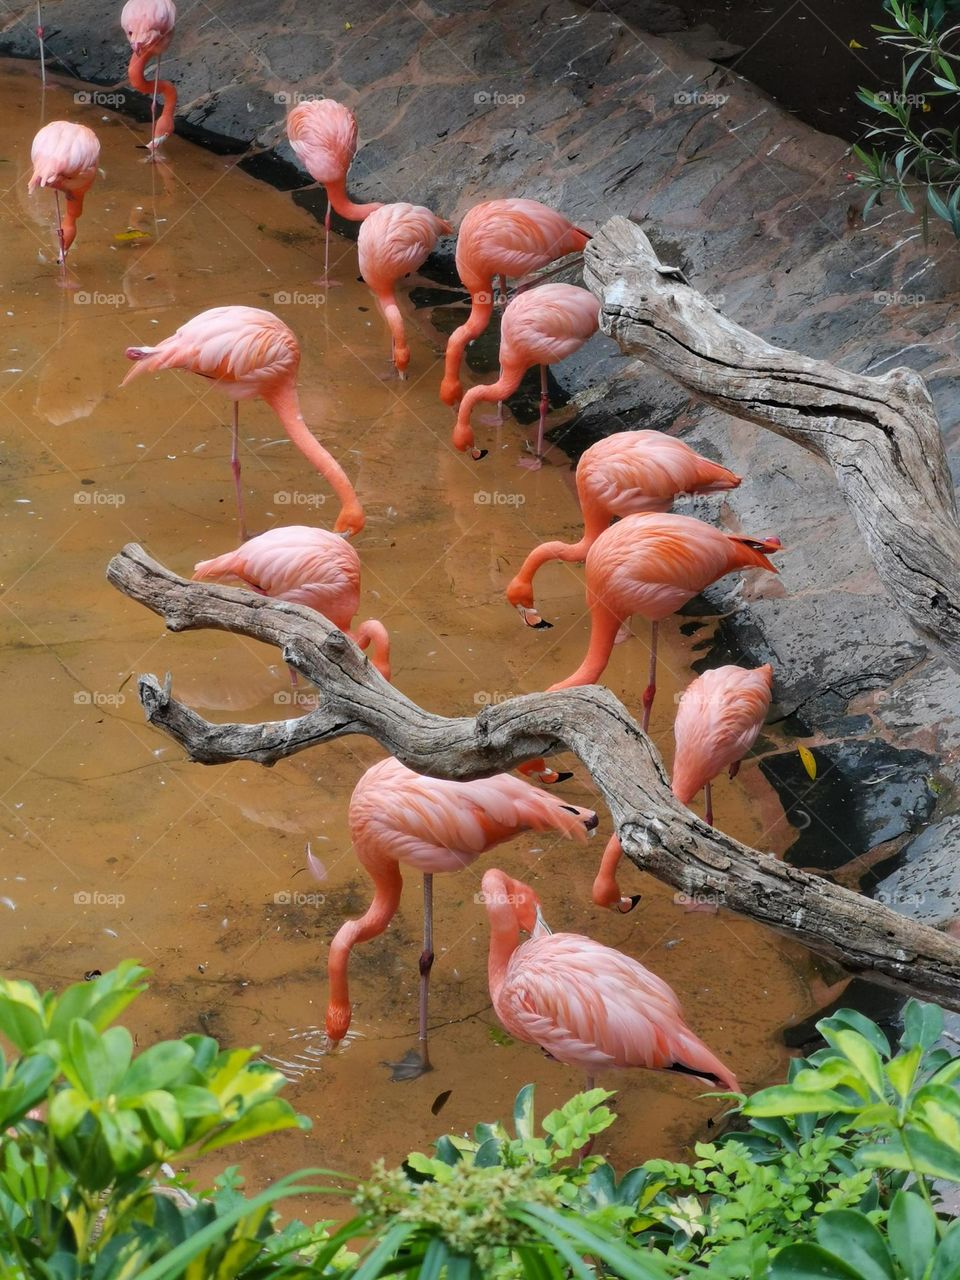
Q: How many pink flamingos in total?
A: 13